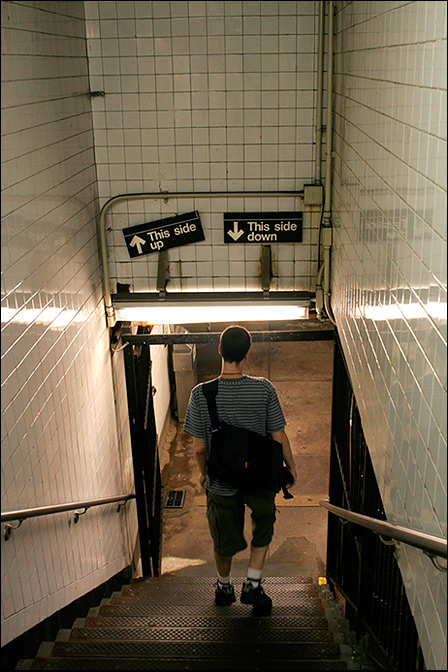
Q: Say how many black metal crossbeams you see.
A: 1